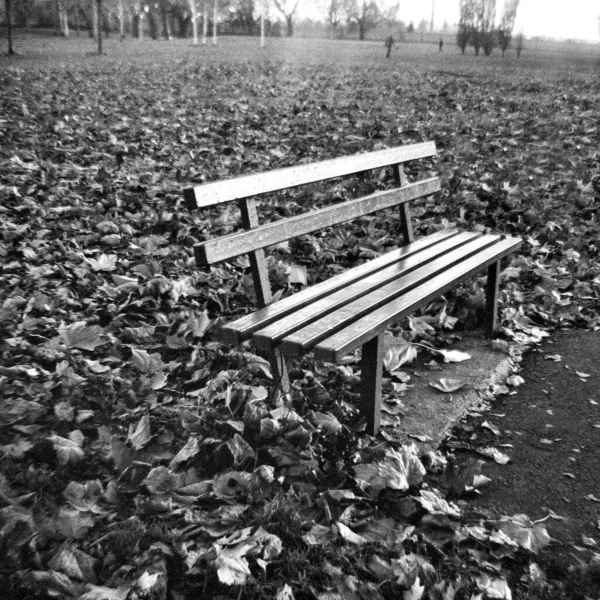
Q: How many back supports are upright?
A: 2